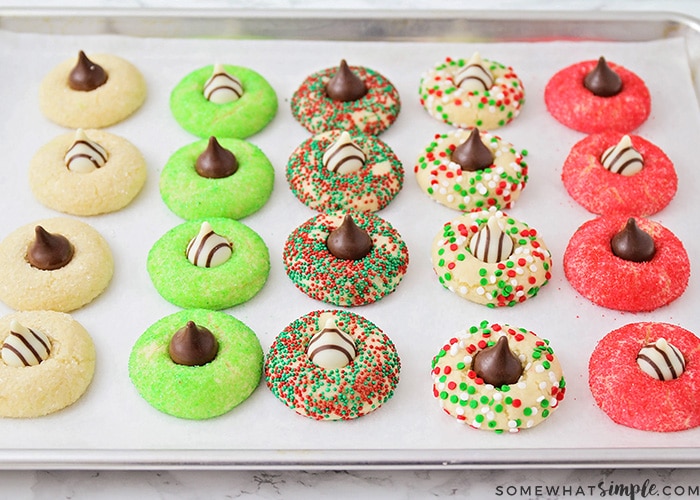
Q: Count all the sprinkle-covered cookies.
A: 8